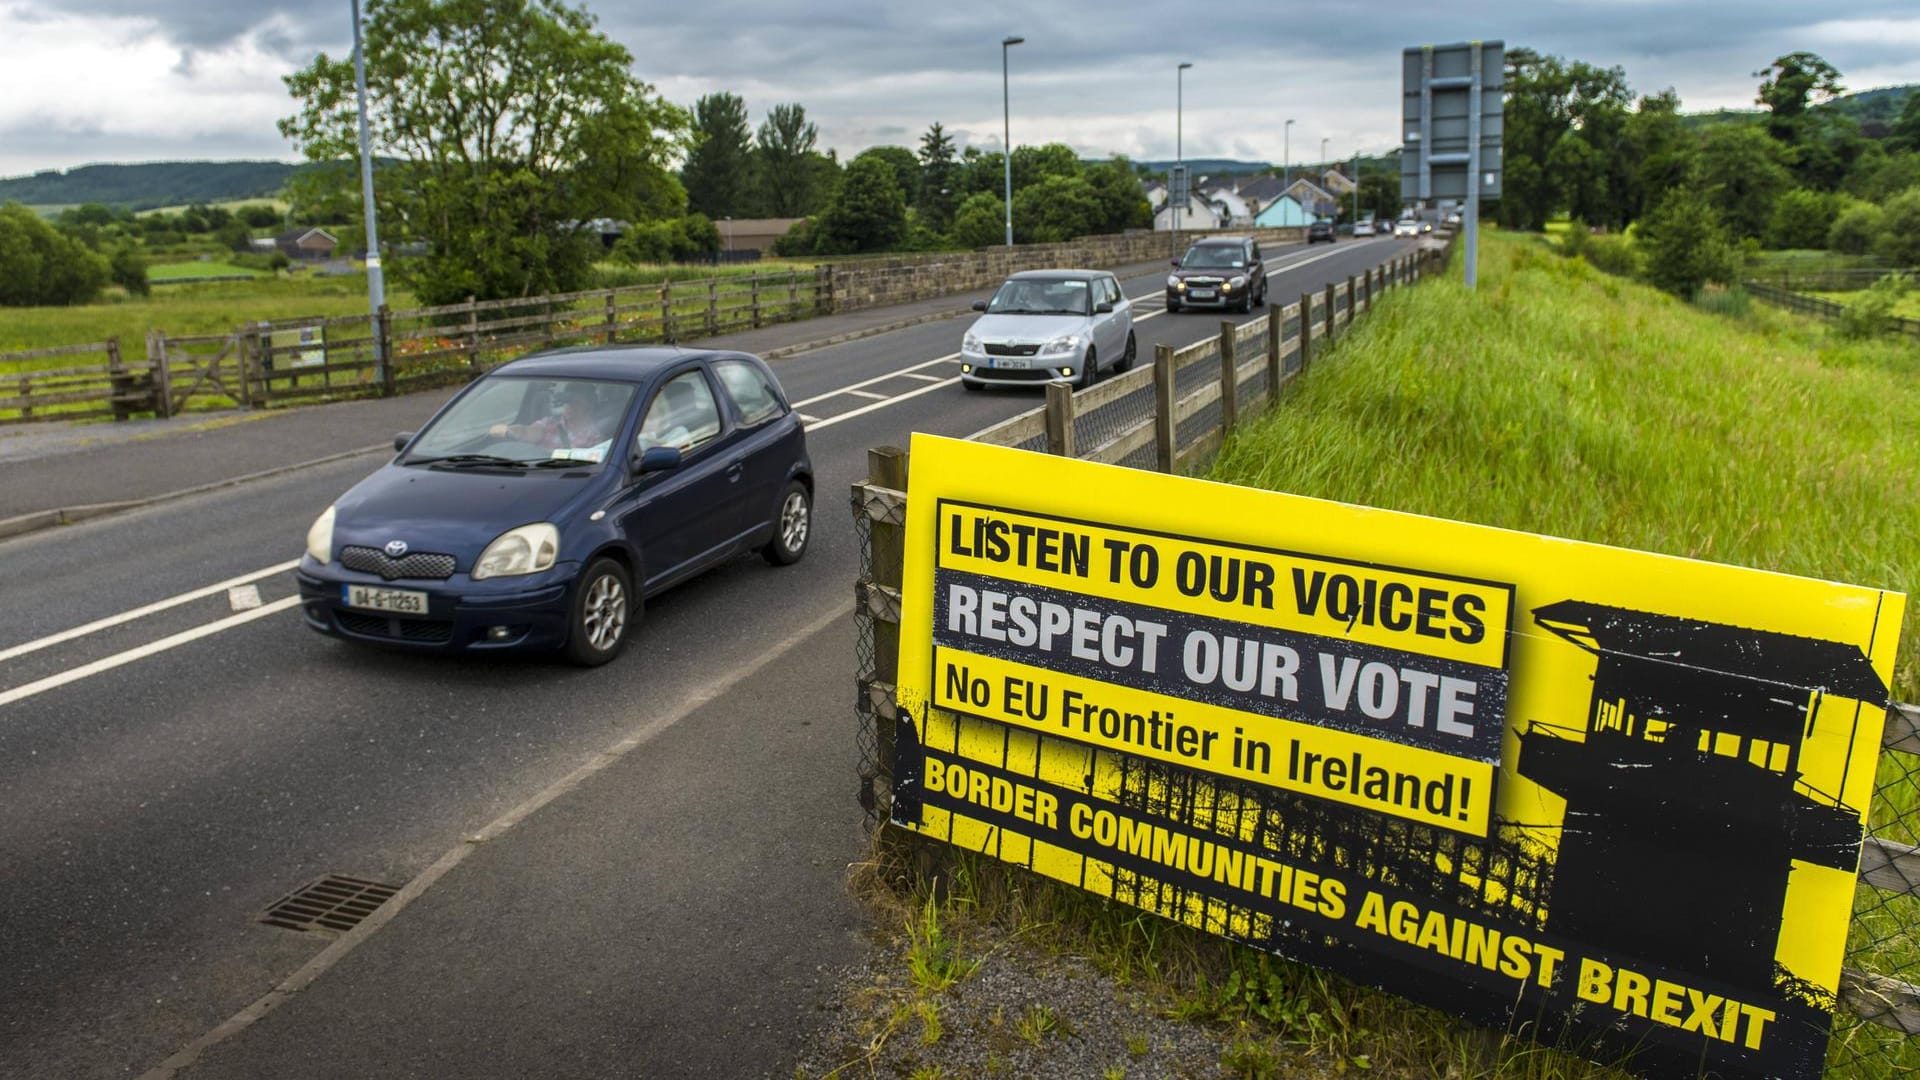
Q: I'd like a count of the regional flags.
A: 0